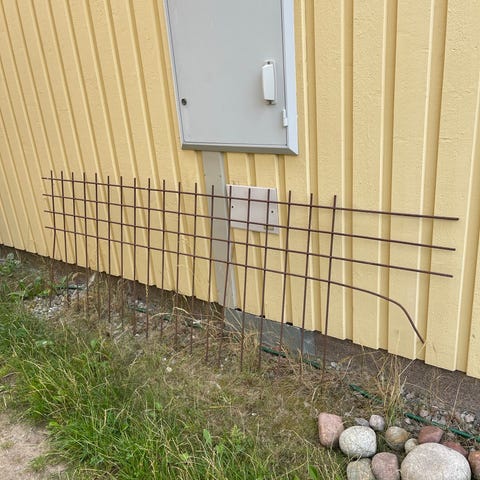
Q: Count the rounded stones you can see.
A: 12